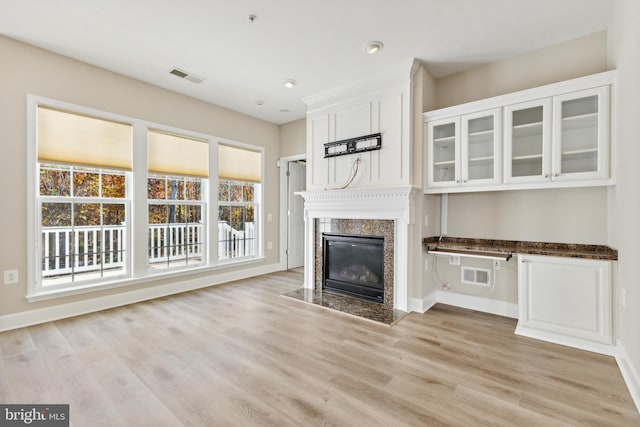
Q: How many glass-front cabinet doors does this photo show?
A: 4